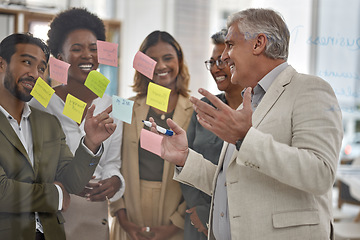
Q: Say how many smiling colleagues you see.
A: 5